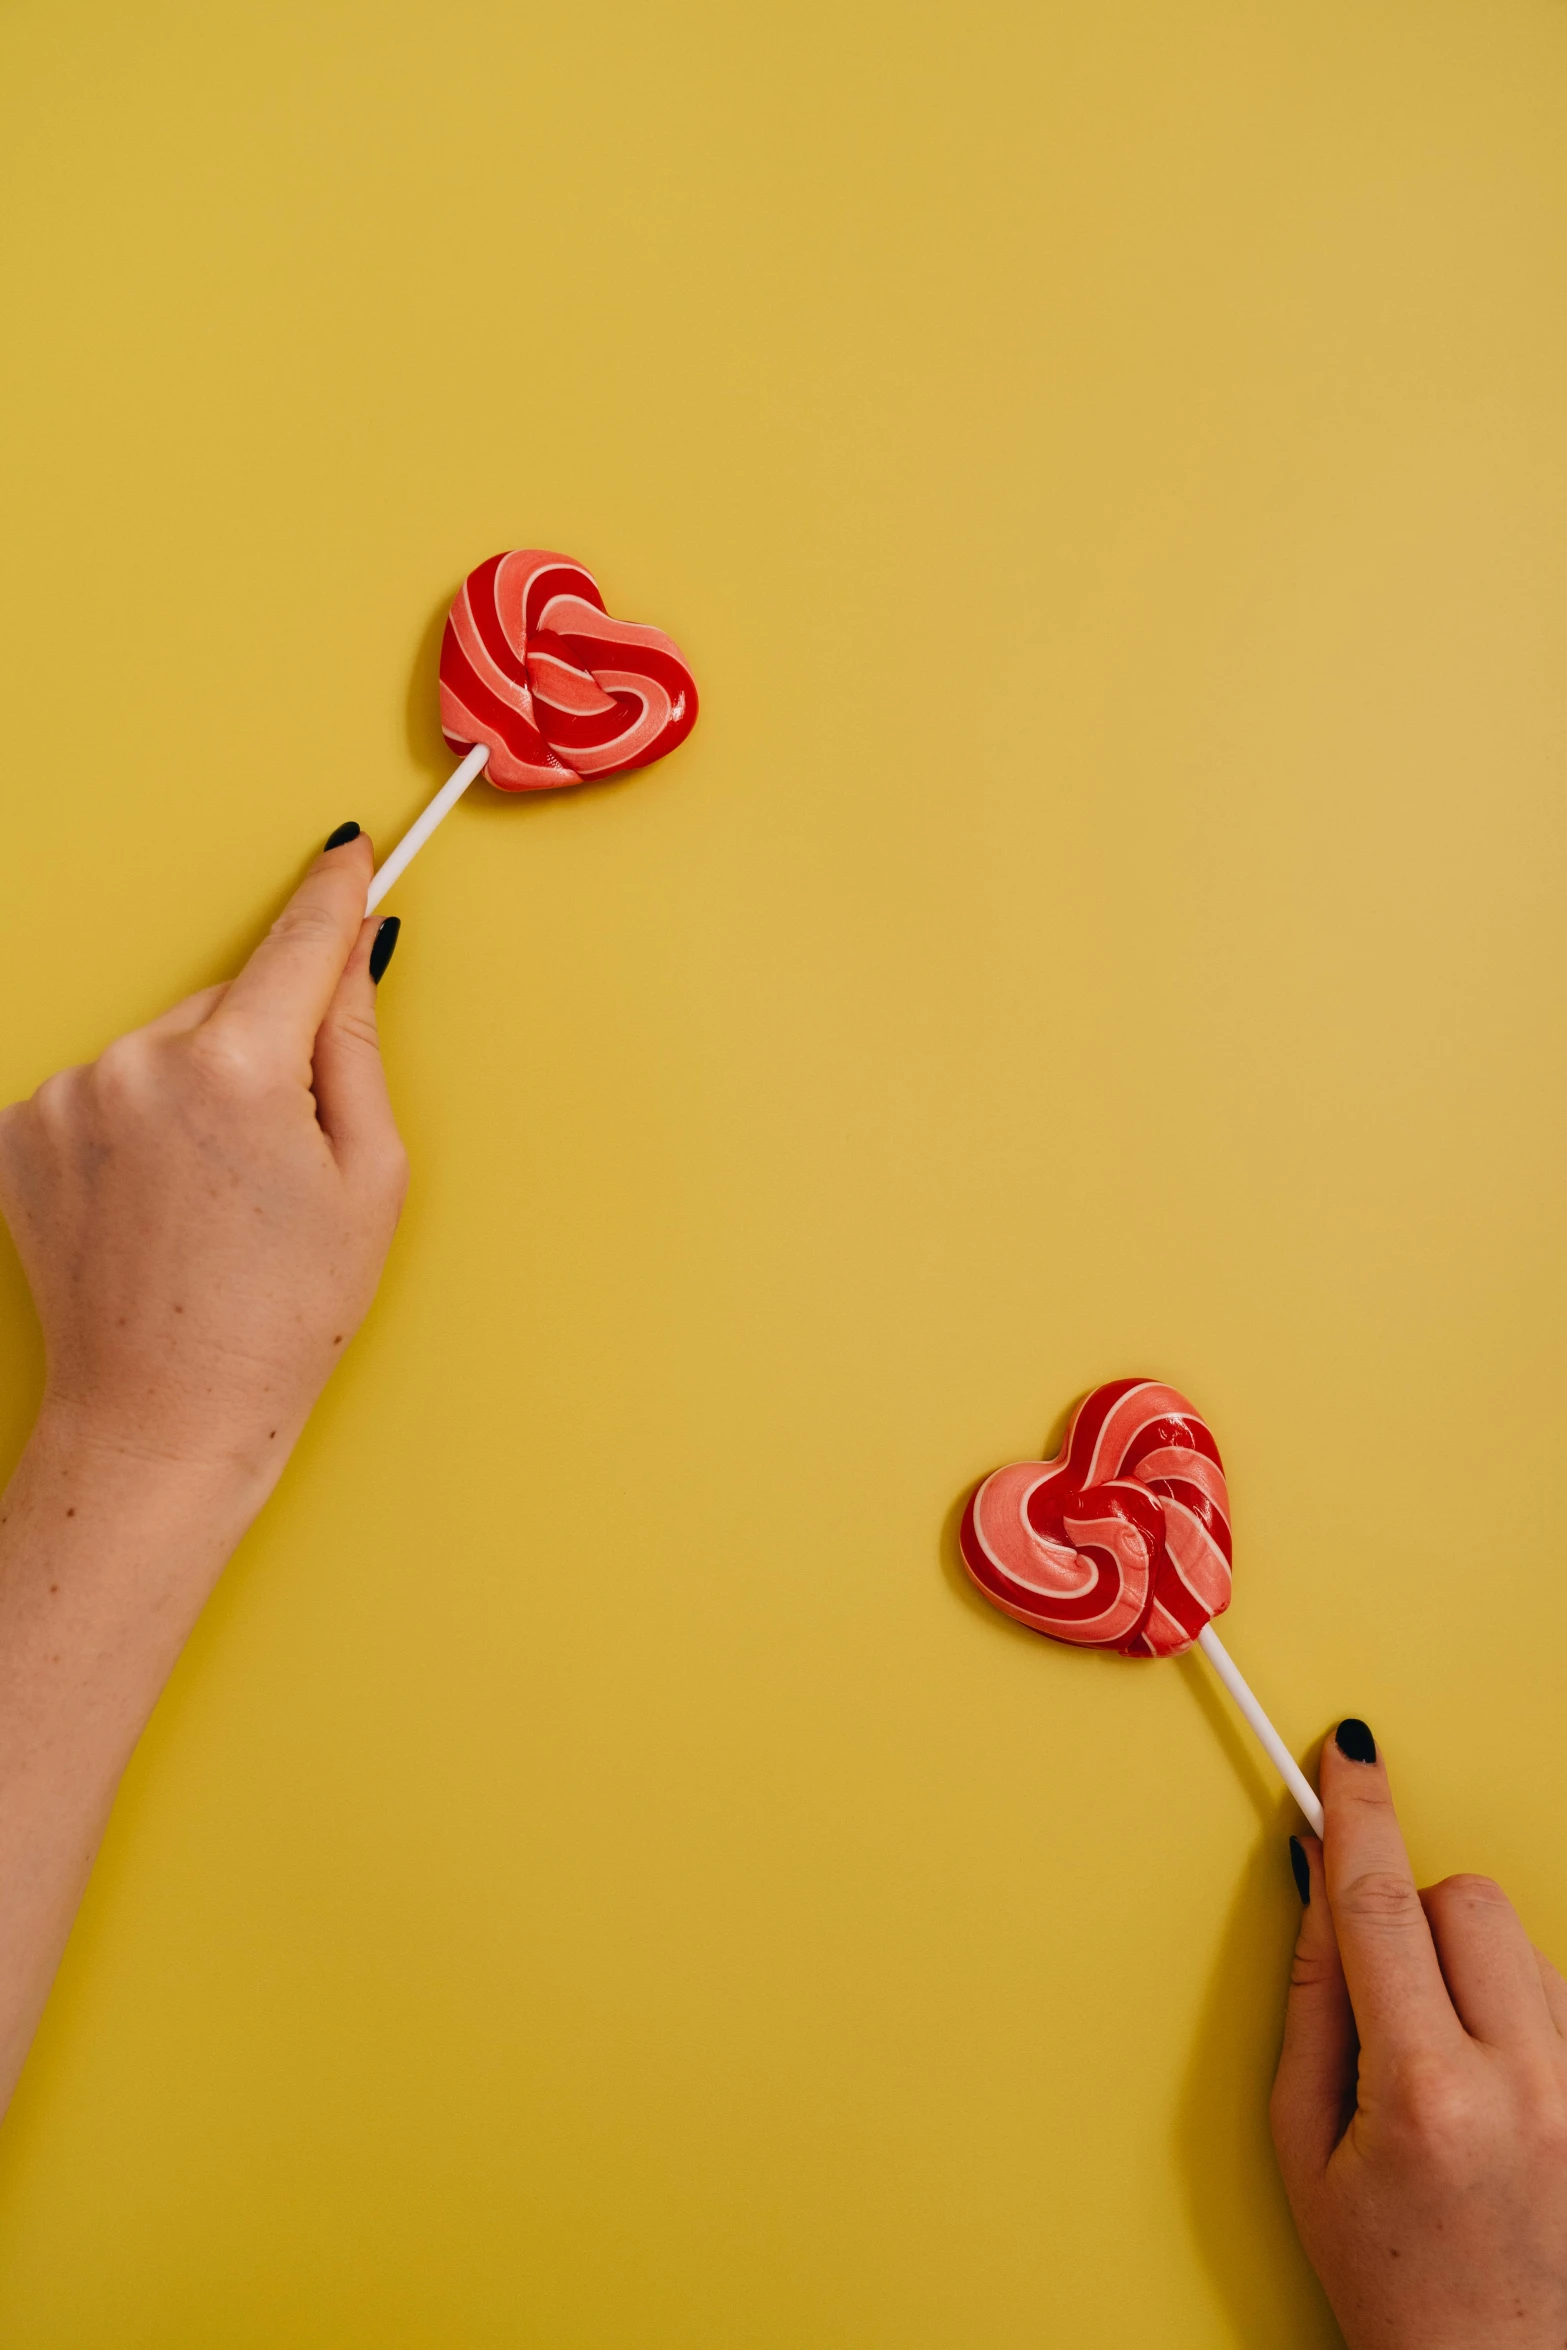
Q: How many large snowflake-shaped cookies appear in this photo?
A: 0